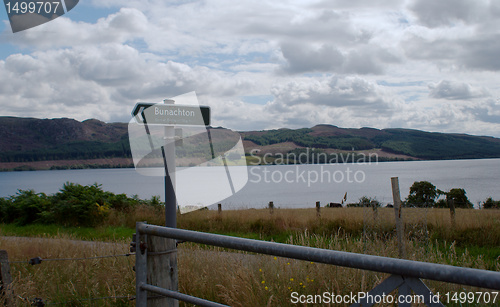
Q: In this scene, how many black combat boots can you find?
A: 0